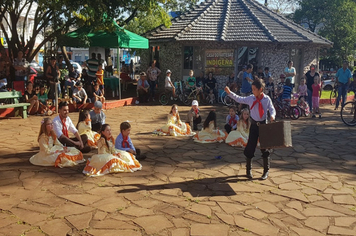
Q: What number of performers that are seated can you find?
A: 11